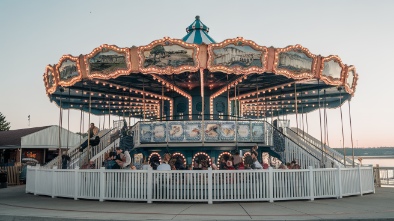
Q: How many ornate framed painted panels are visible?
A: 8